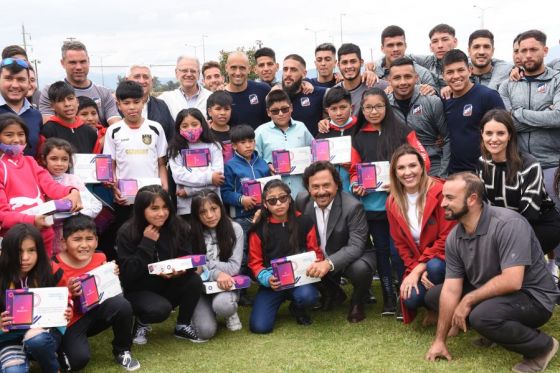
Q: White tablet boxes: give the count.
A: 13